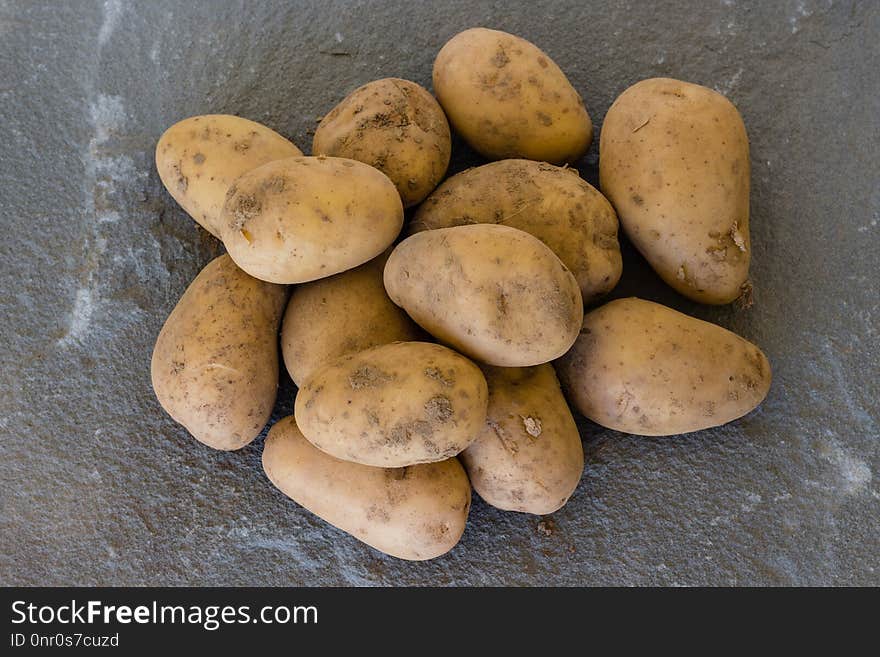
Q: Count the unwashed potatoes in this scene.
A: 13